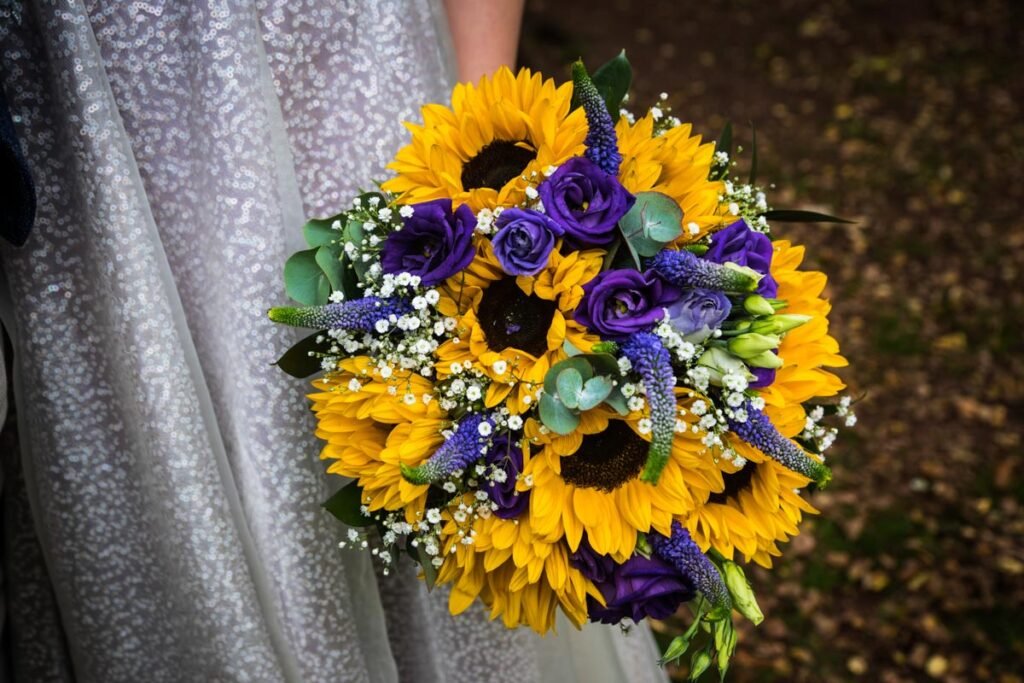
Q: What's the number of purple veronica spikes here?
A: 7